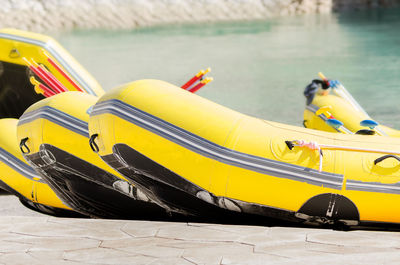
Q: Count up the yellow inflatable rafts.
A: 5